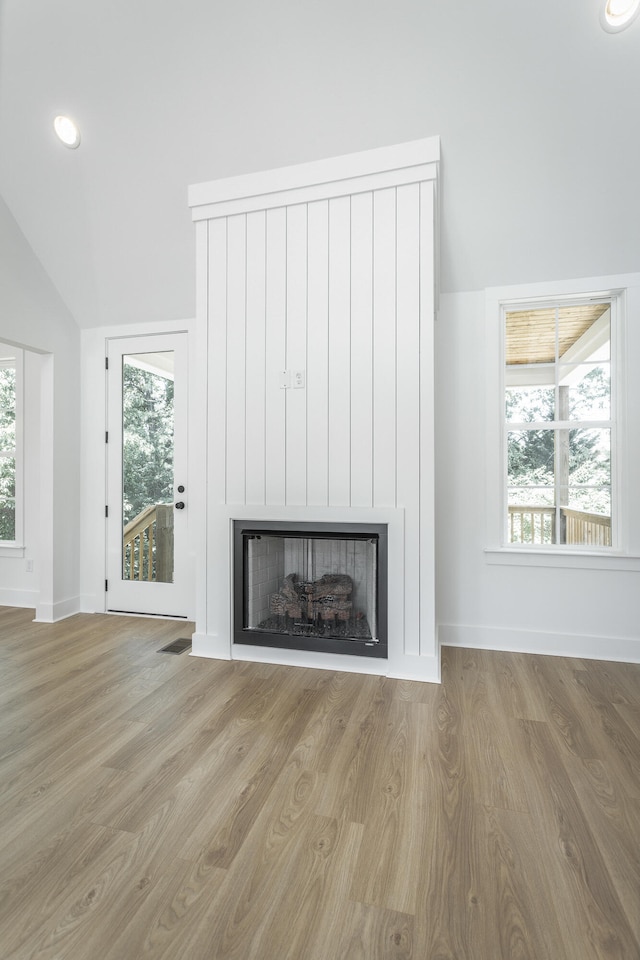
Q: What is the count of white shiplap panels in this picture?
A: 12